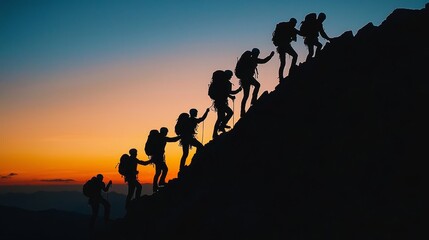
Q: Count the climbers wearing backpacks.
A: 8